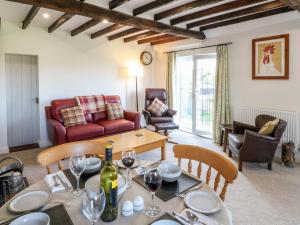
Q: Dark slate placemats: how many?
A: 4